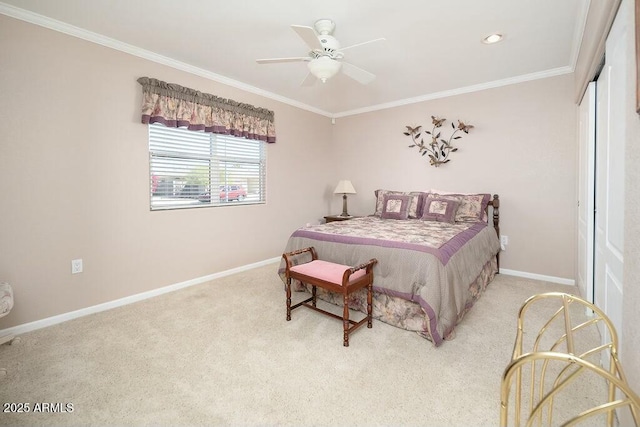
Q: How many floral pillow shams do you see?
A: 2